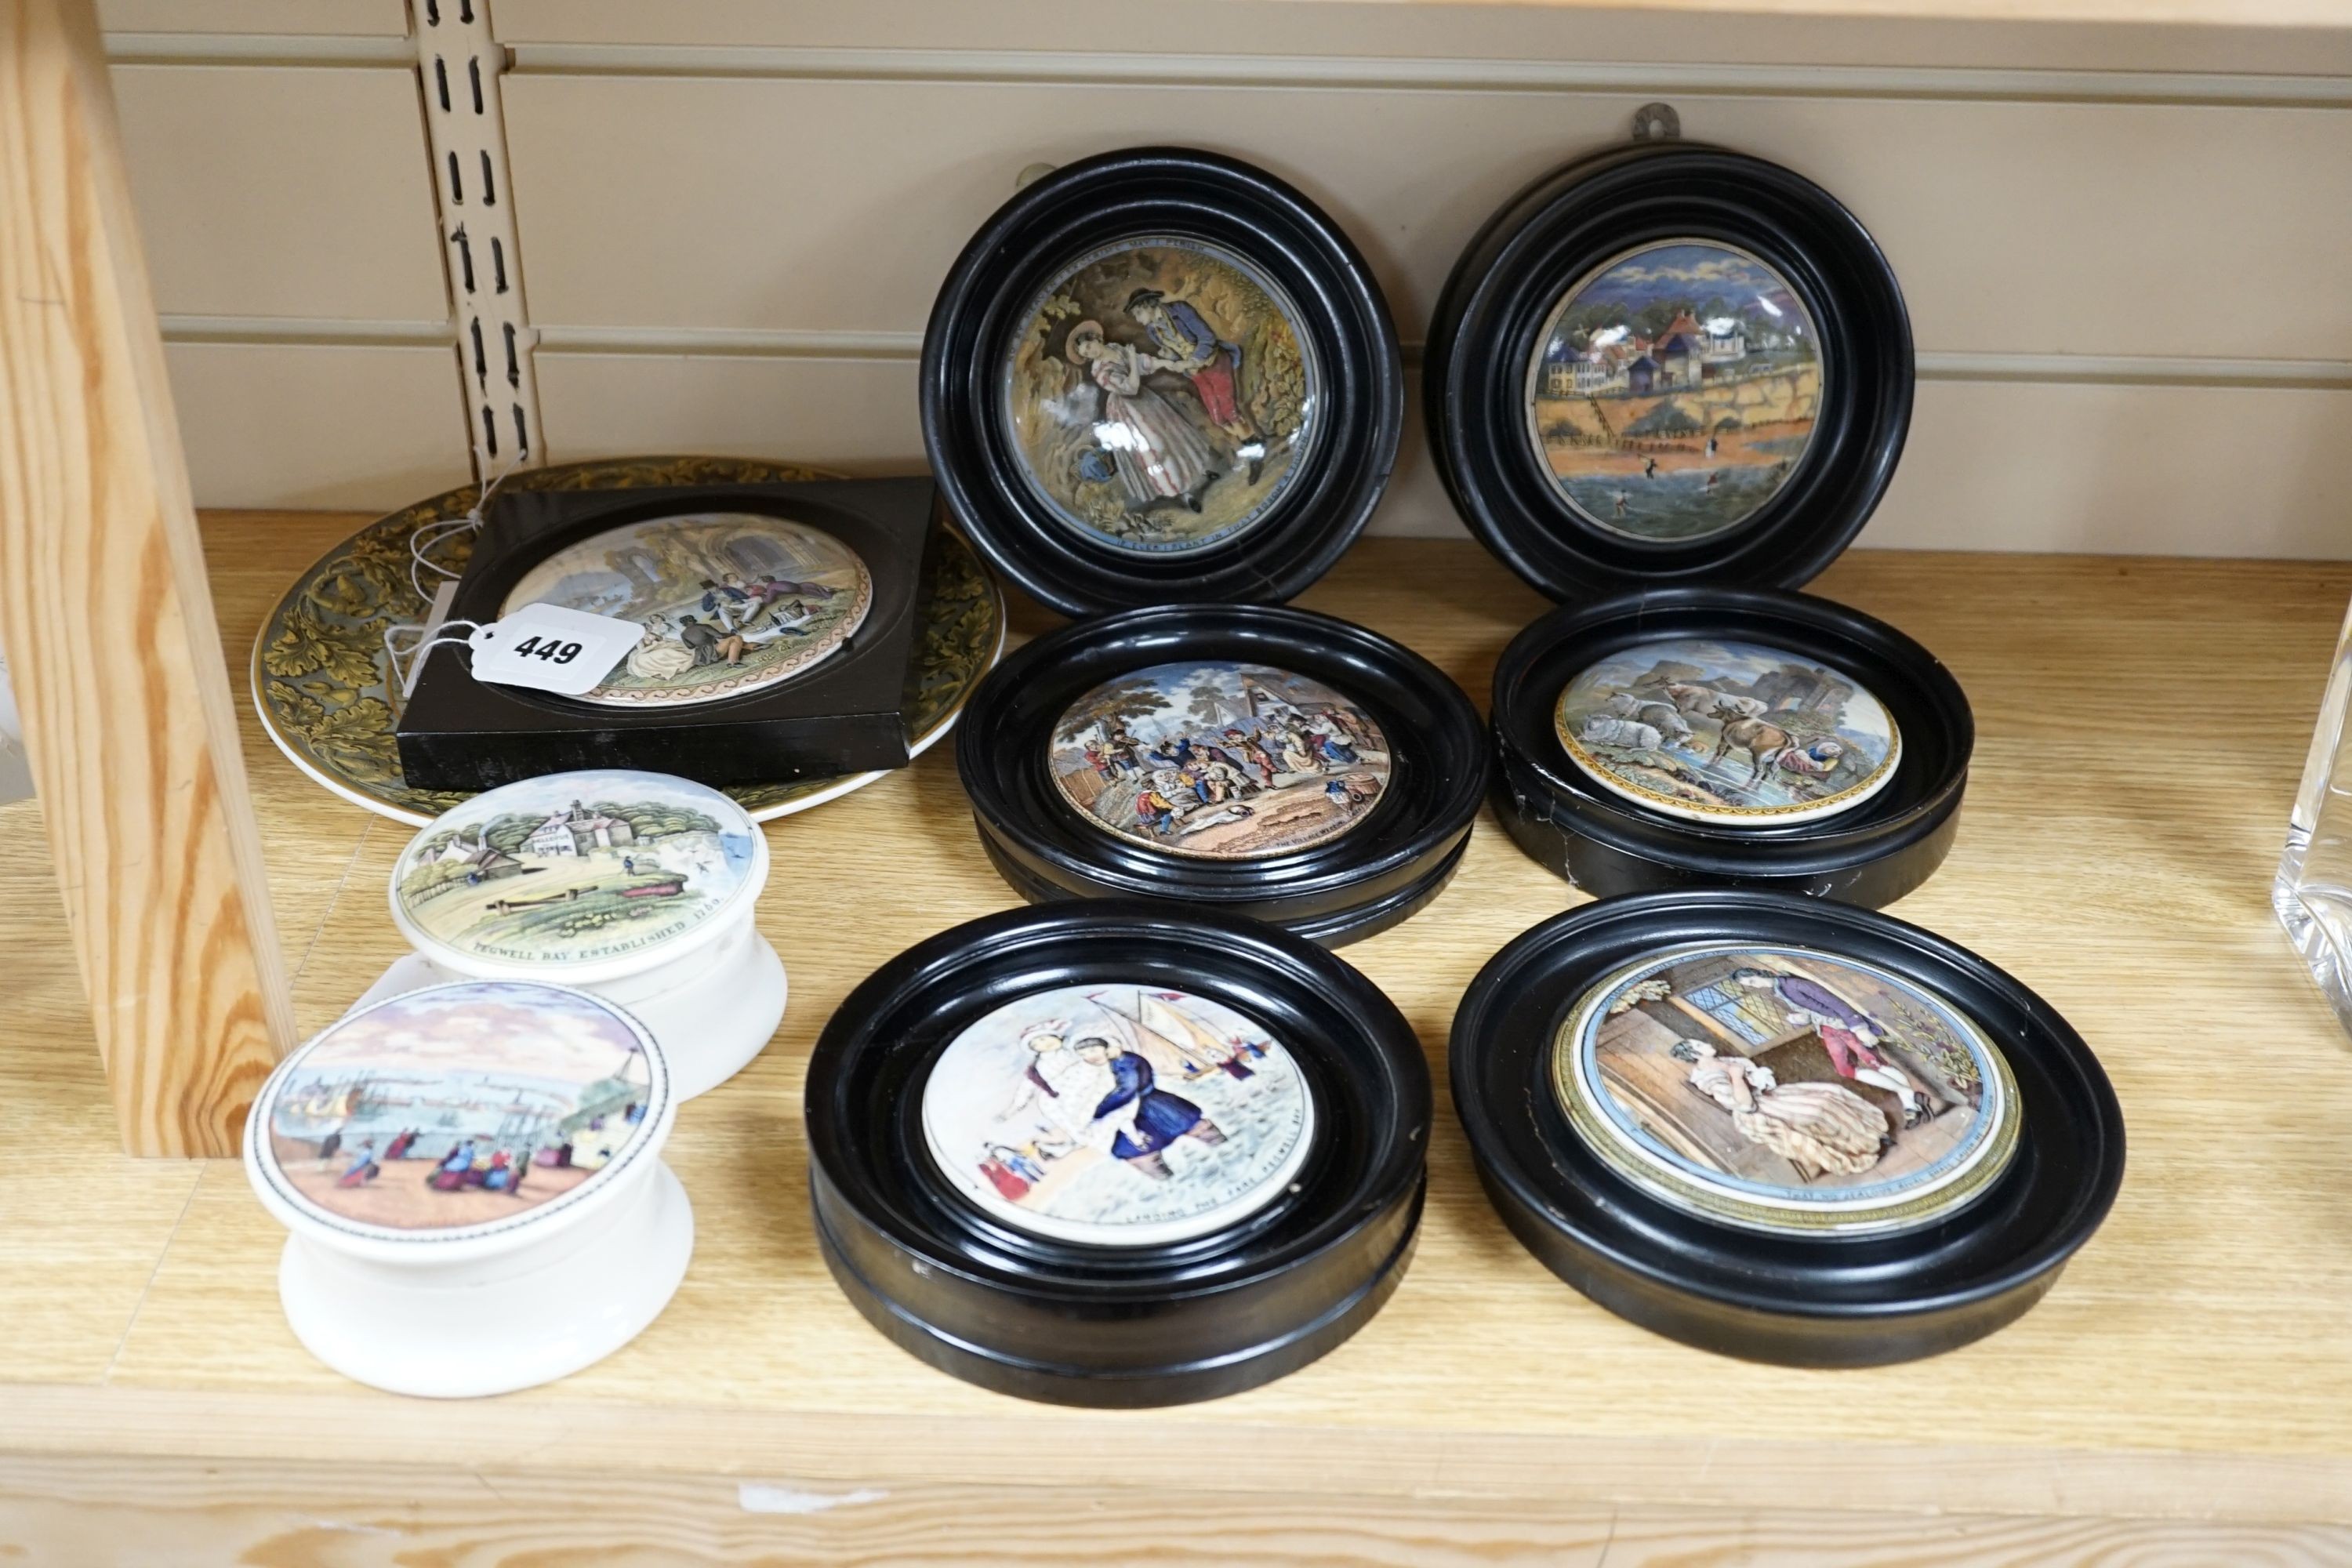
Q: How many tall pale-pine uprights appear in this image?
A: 1